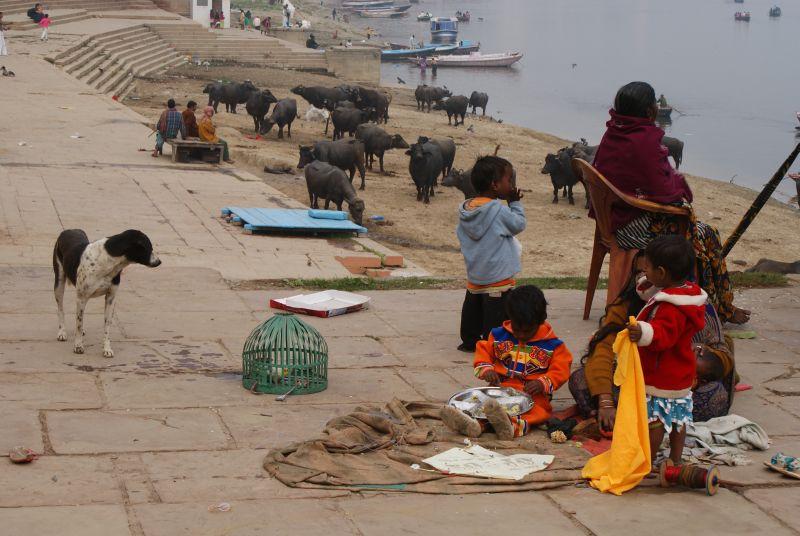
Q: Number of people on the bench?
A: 3